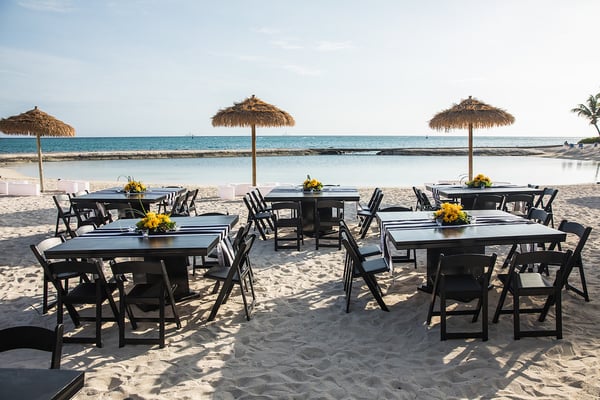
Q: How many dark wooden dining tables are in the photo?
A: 6